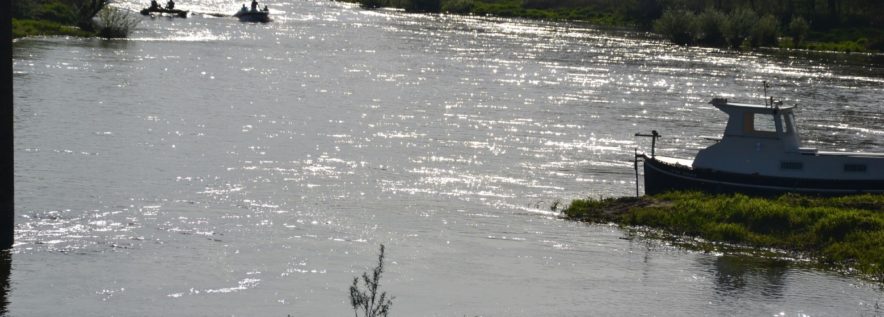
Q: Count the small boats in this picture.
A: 2